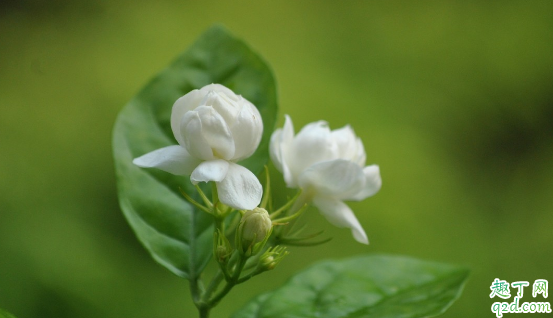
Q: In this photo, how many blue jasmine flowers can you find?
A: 0